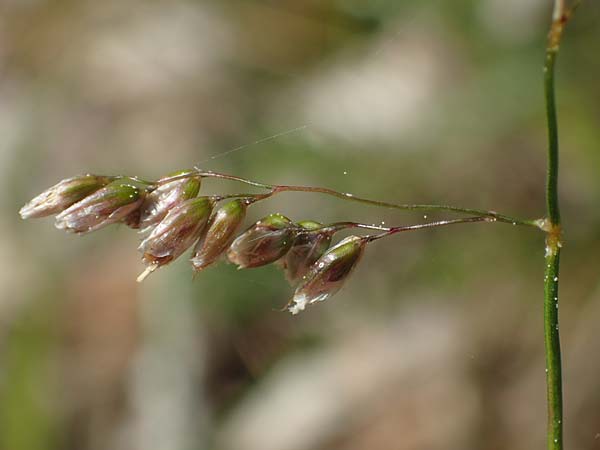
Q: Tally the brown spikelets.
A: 8